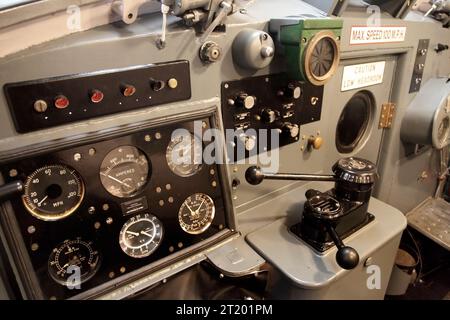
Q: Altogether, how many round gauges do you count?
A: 6